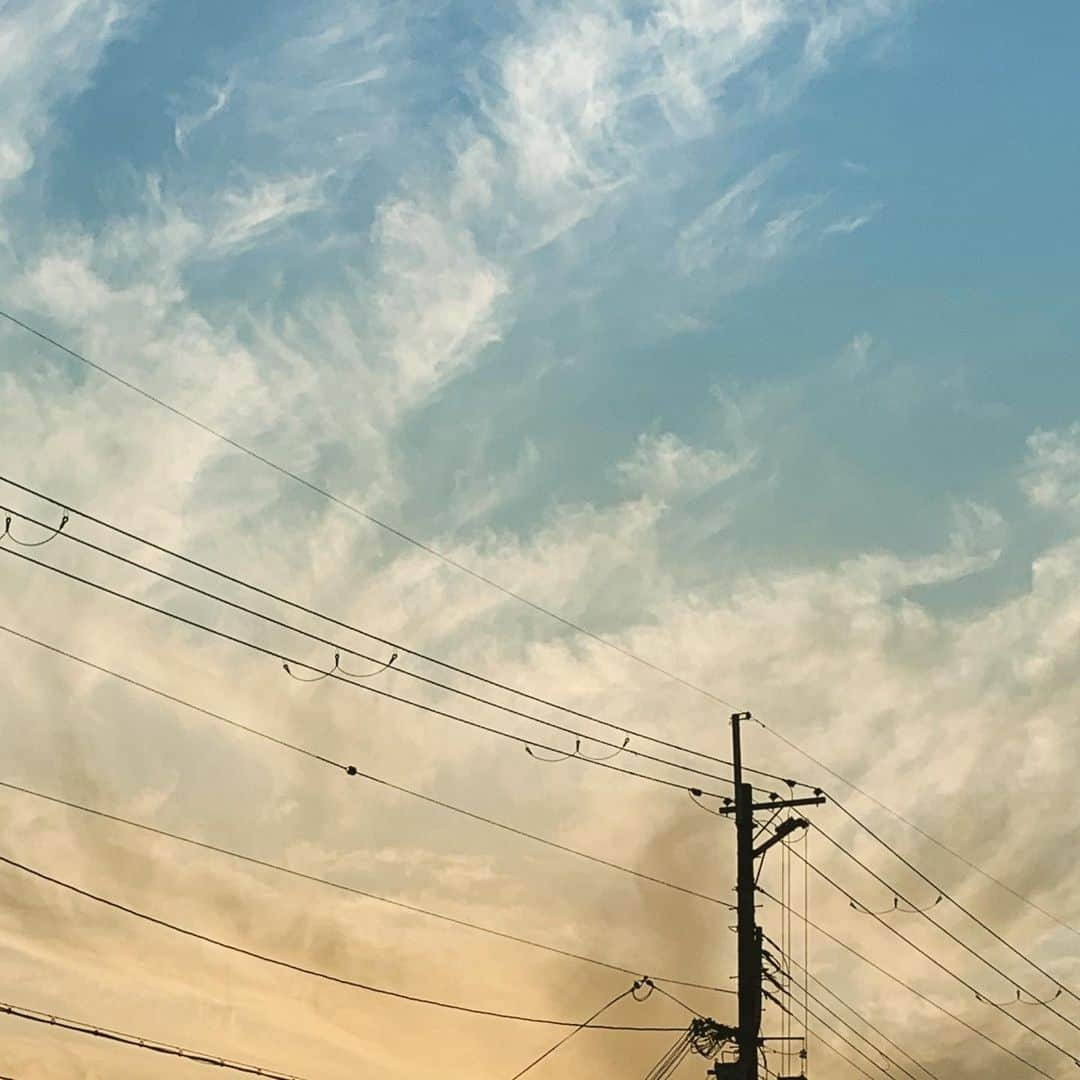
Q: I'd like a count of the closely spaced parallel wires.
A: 3